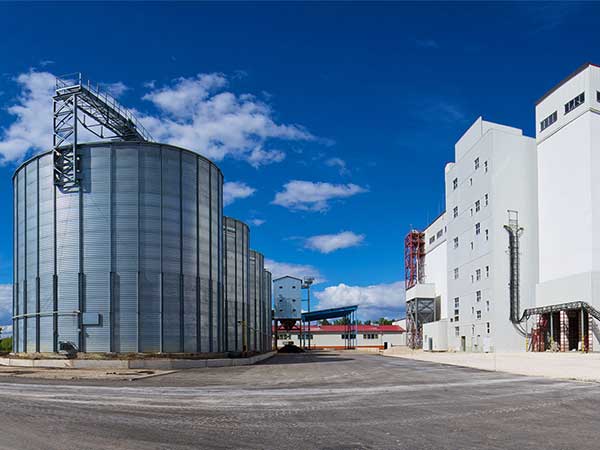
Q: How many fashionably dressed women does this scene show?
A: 0